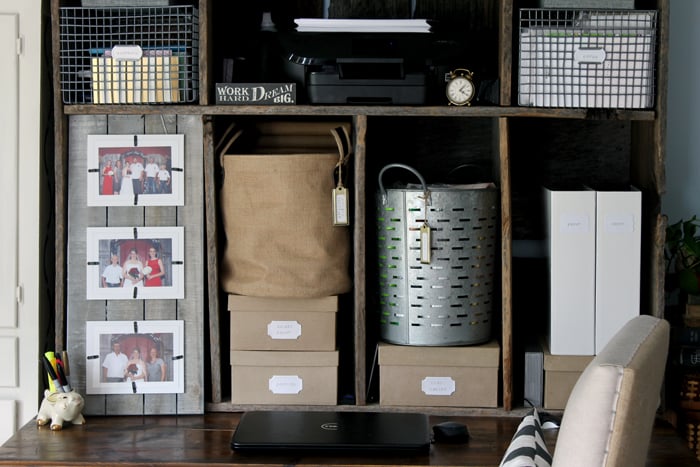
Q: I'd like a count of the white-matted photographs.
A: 3